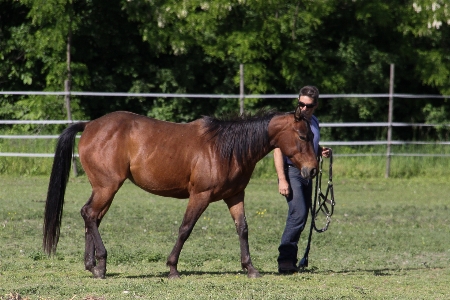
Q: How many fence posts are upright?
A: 3